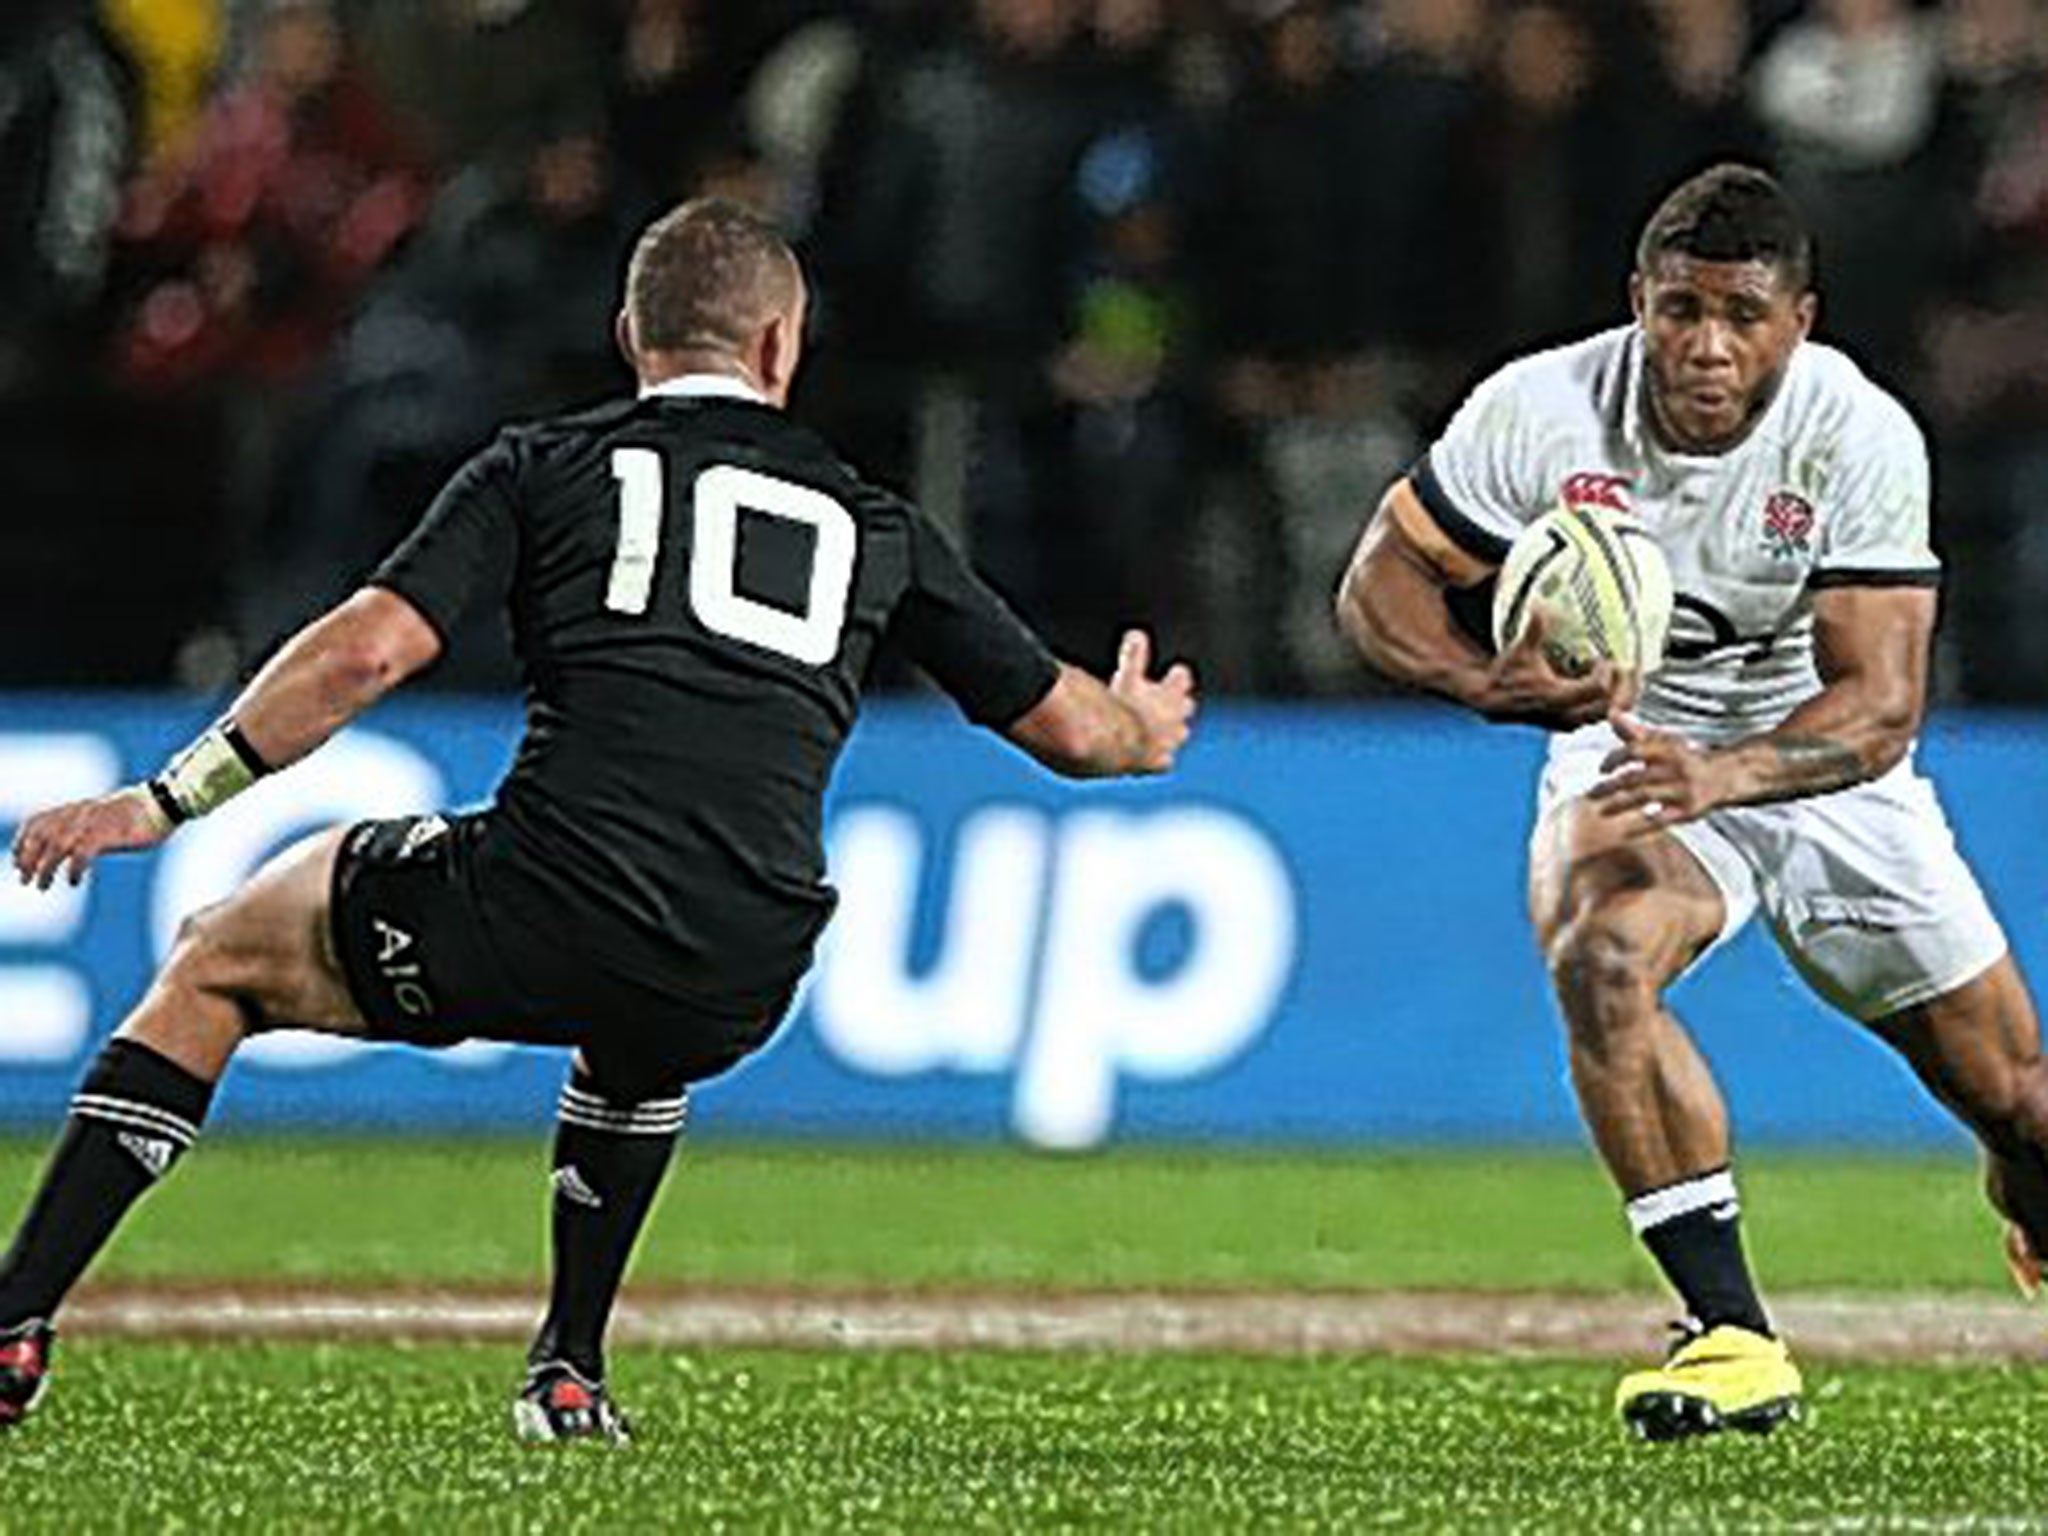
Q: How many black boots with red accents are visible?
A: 2